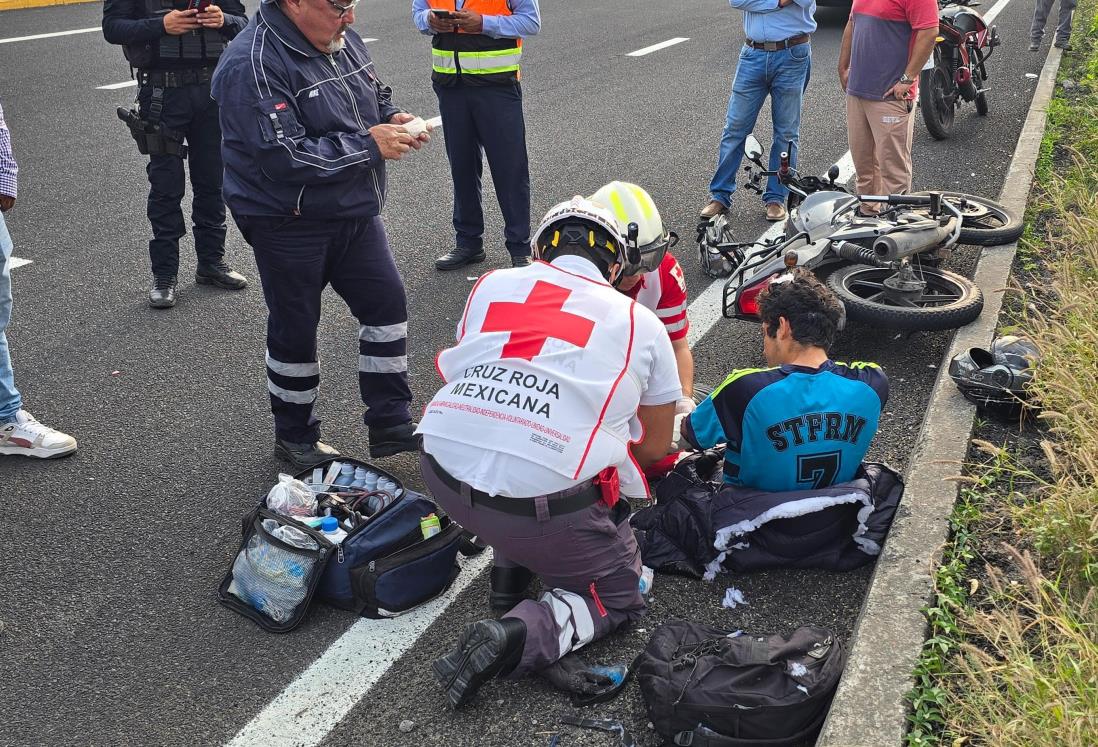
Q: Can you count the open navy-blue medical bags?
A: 1